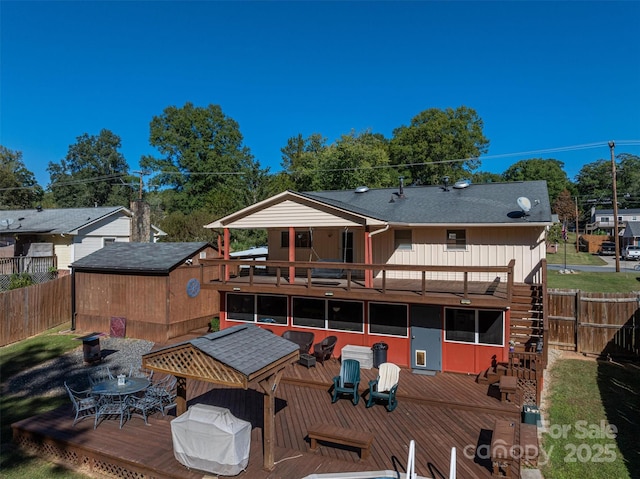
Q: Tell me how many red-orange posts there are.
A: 3